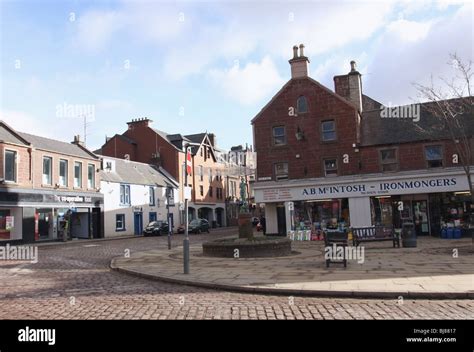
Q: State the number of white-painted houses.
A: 1